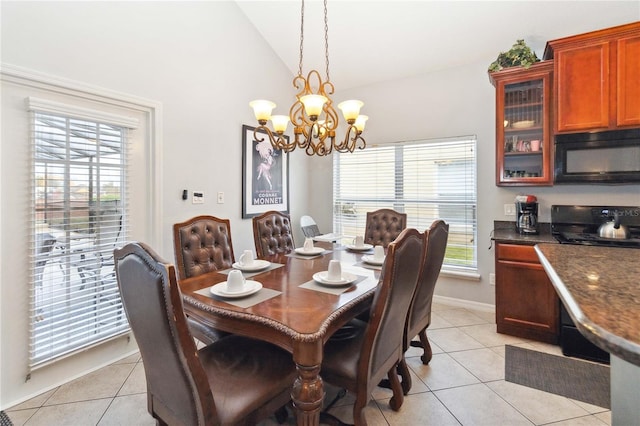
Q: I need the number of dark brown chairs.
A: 6